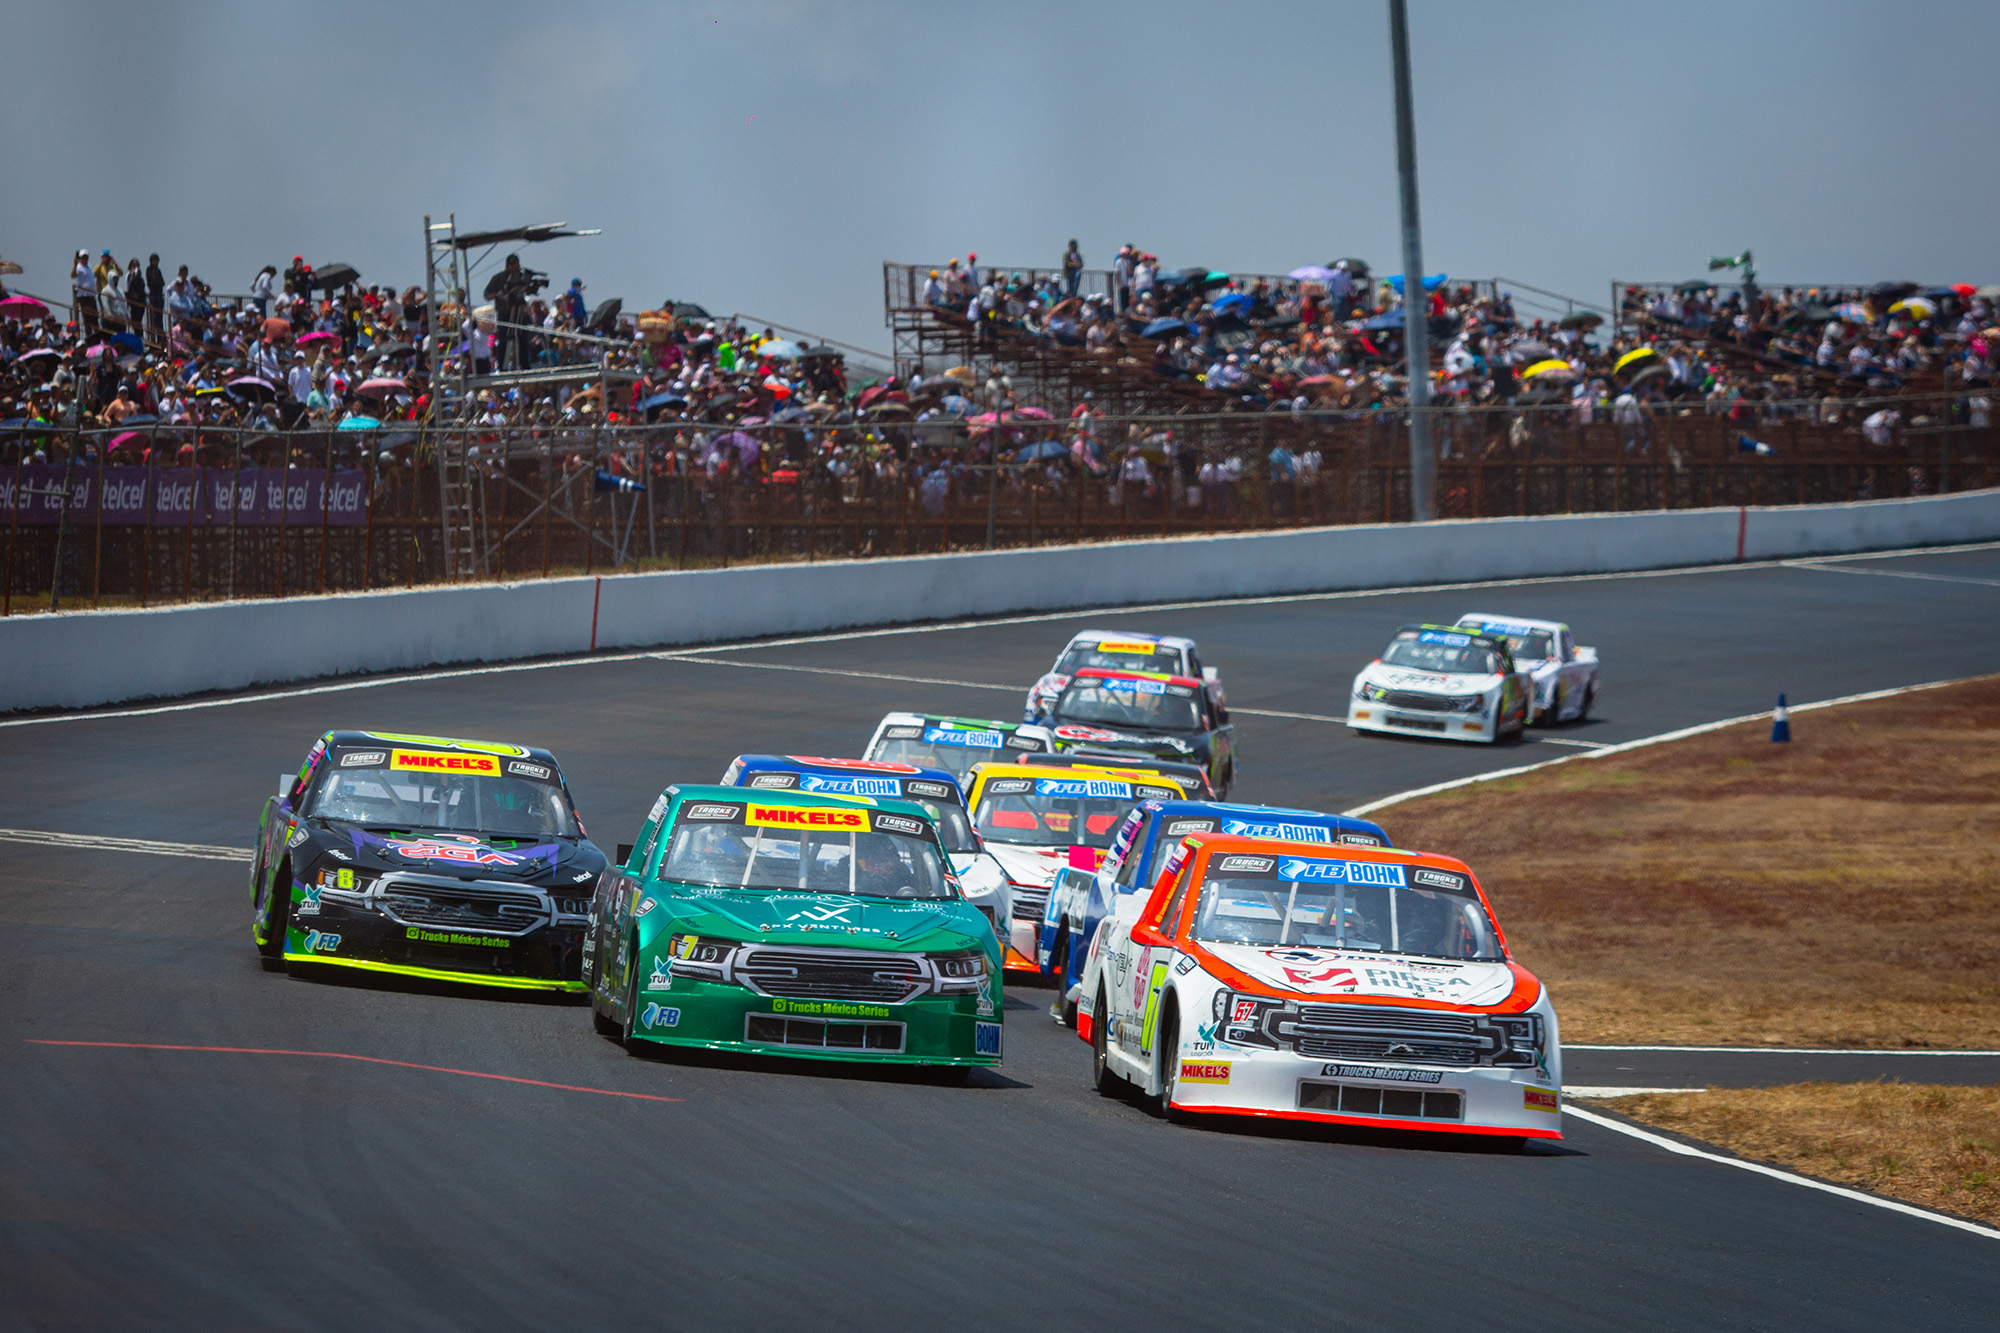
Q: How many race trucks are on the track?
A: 12